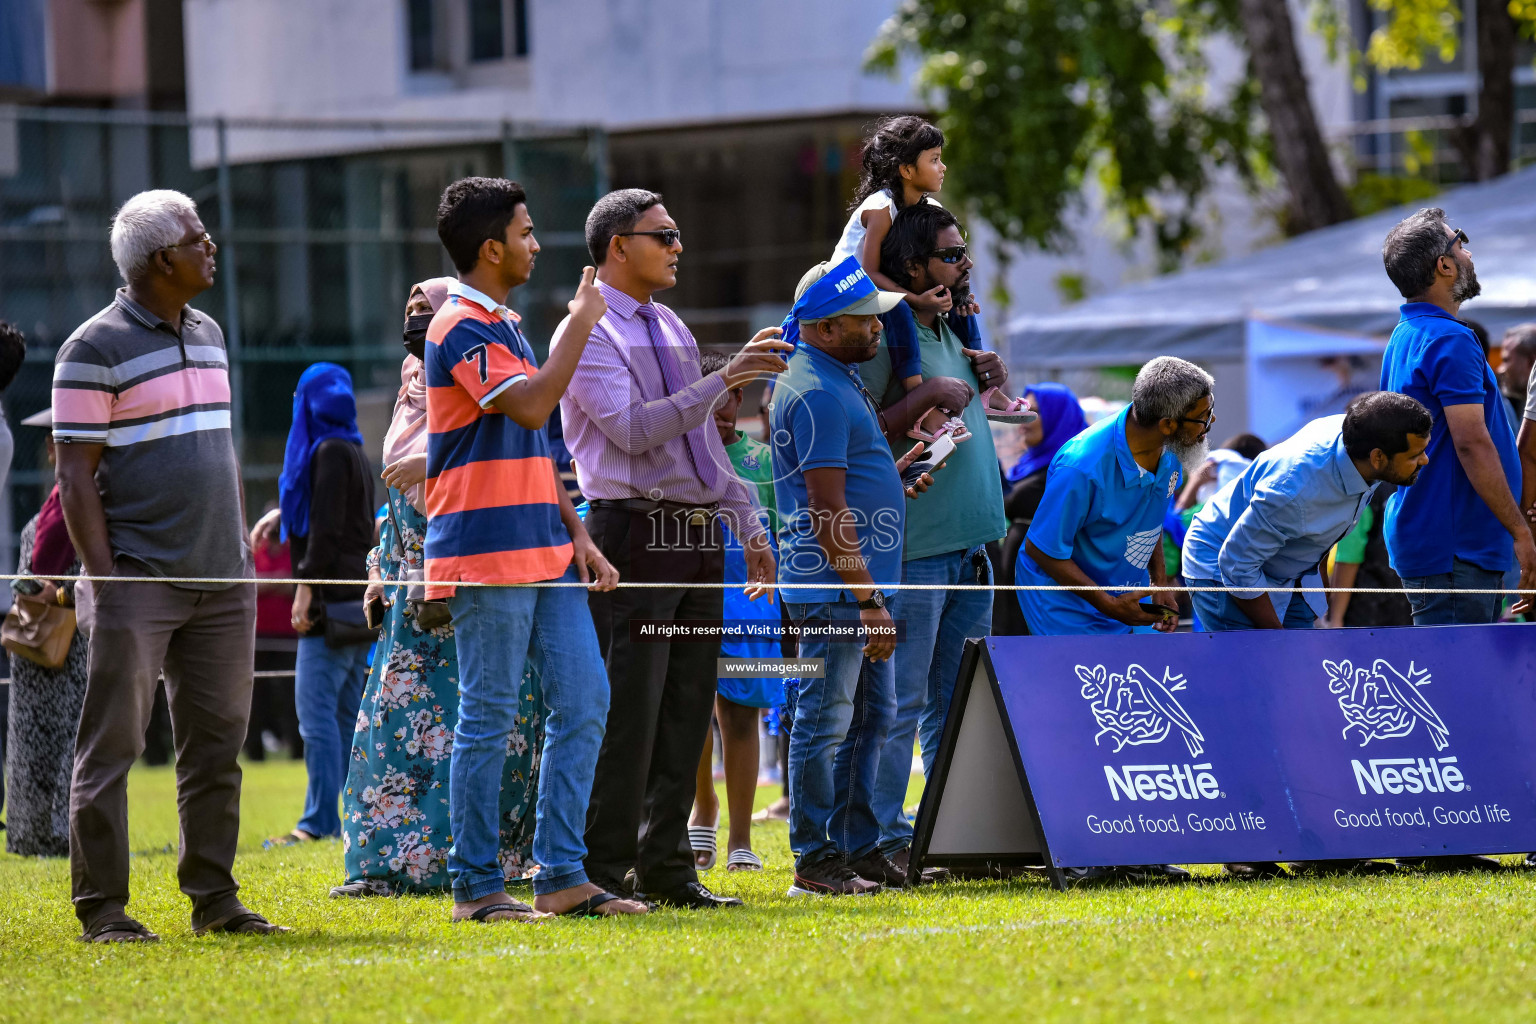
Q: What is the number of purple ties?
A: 1